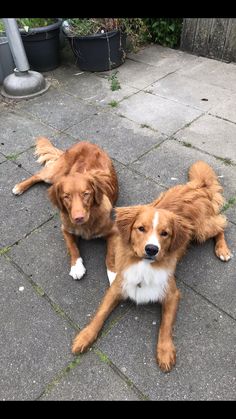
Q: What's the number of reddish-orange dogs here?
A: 2